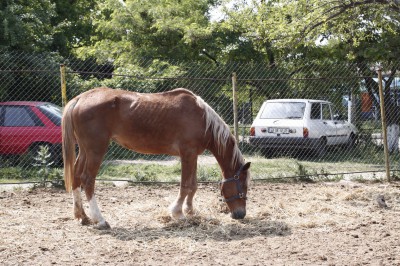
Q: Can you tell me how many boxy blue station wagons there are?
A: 0